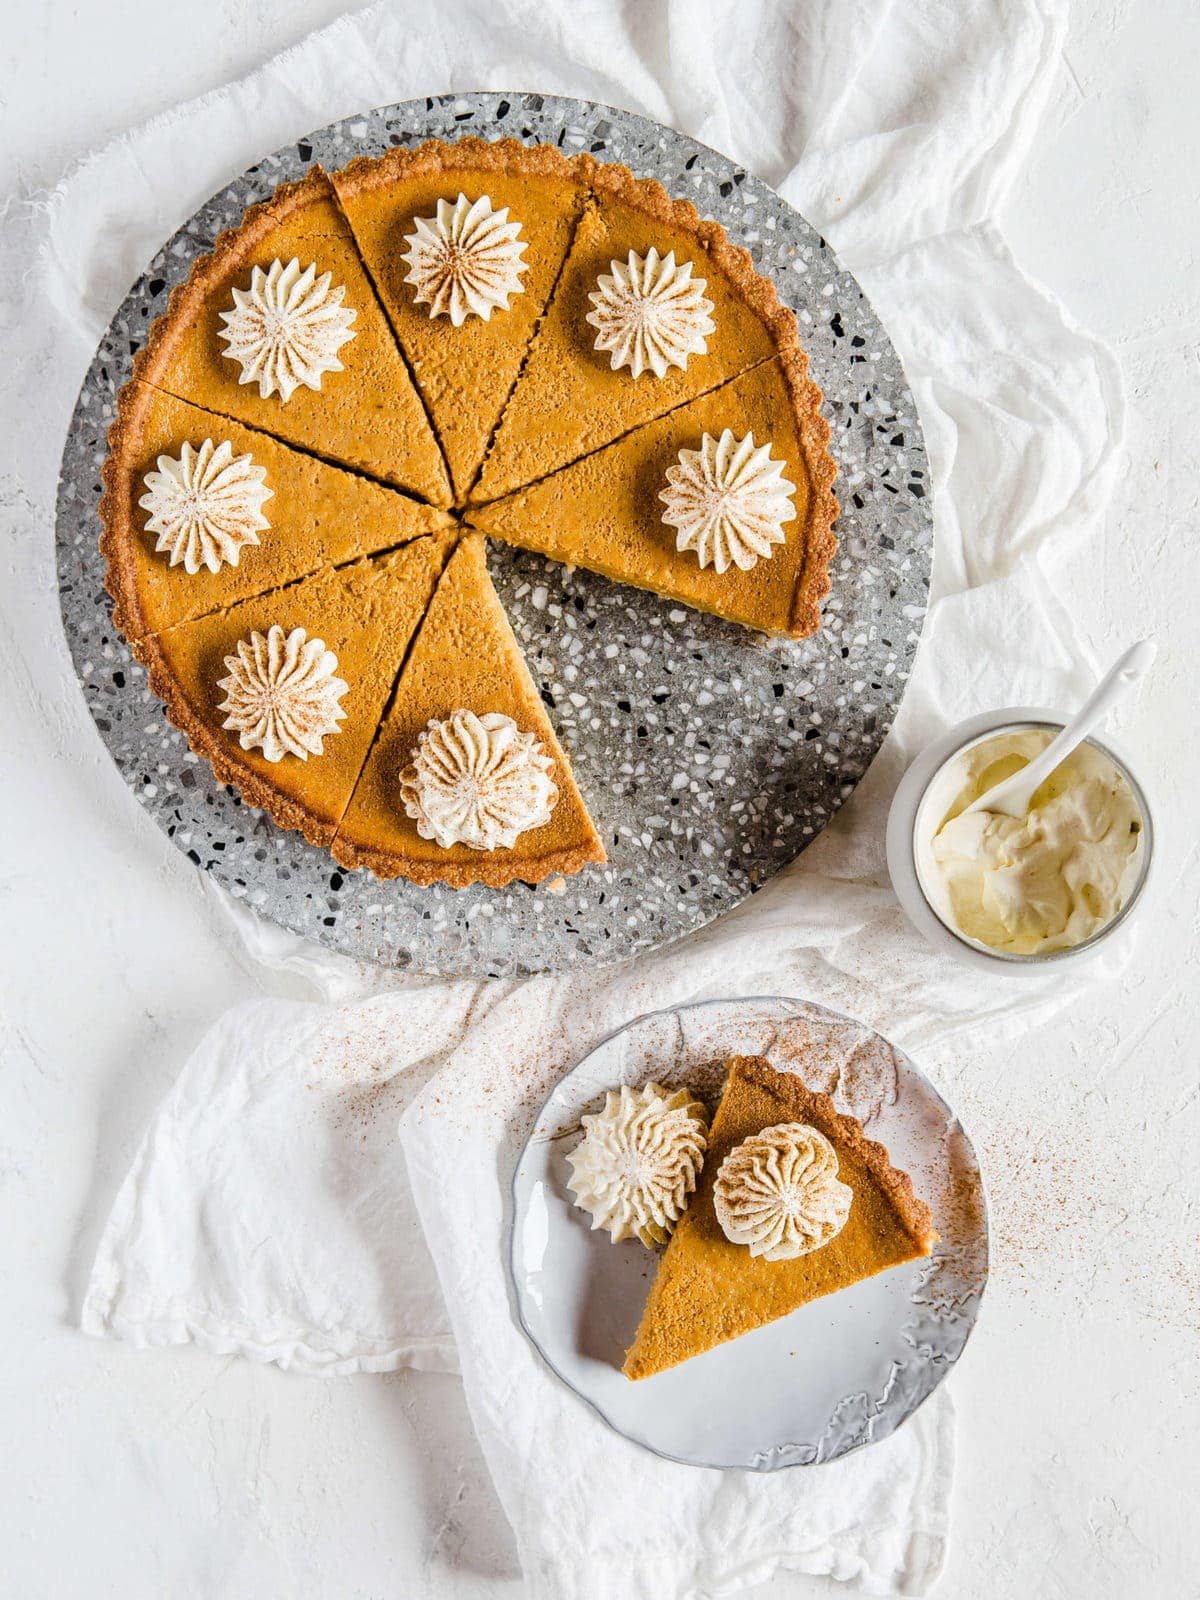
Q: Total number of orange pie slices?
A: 8